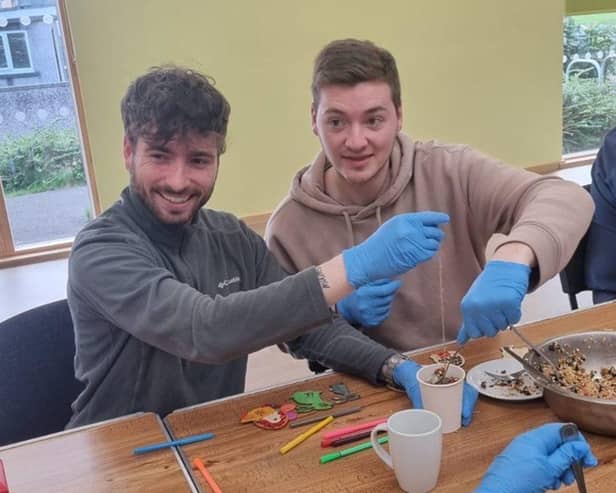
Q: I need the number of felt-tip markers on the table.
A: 8